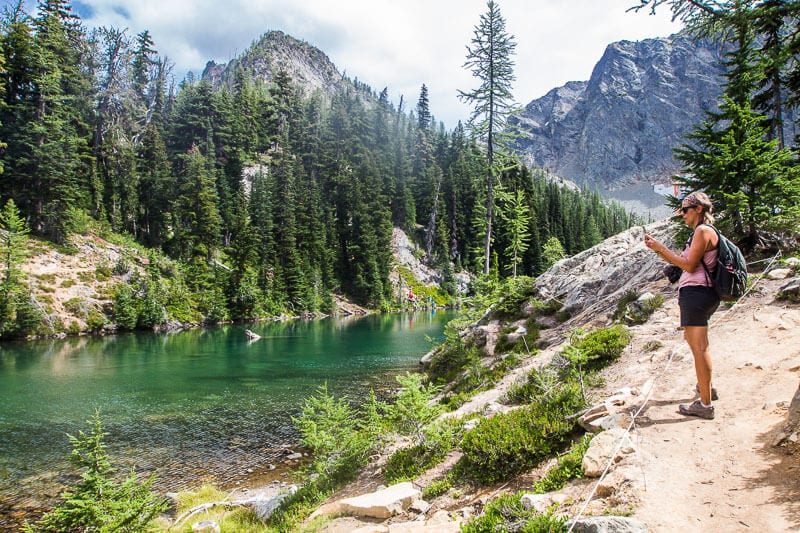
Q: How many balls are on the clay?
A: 0